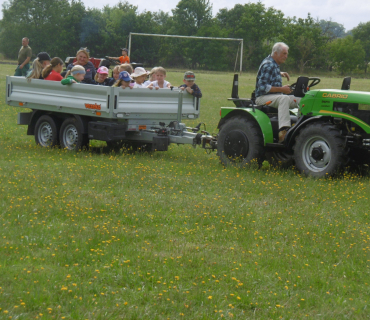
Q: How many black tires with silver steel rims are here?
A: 3